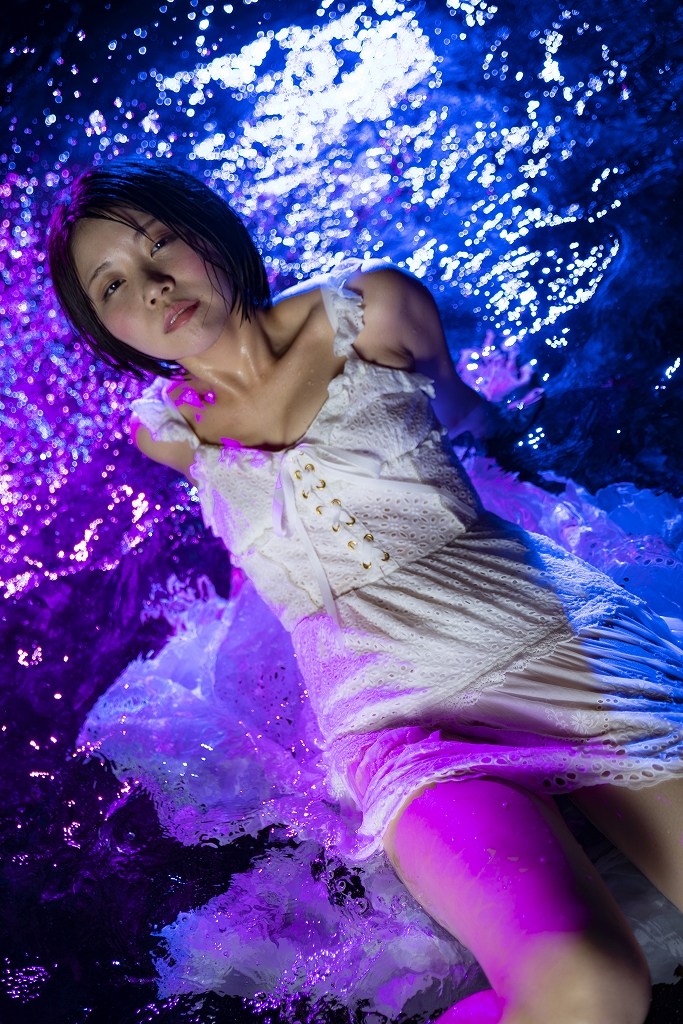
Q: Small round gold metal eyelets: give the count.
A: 12